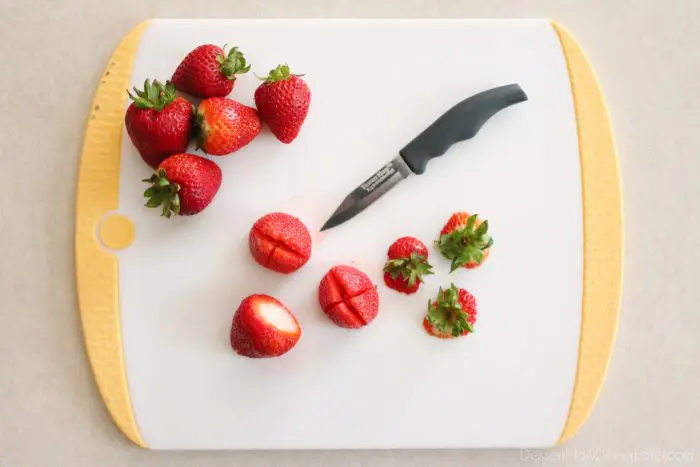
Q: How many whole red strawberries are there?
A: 5